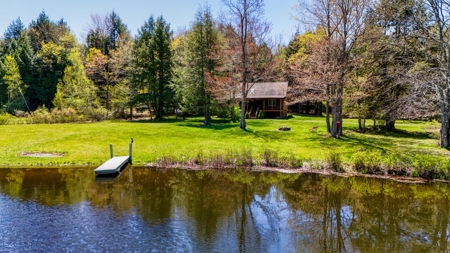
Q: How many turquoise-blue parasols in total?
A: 0